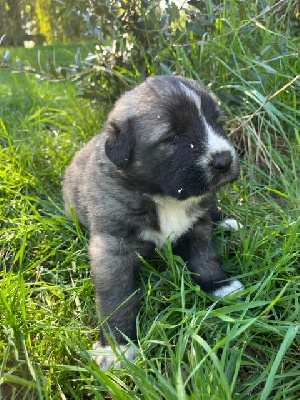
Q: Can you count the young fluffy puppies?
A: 1